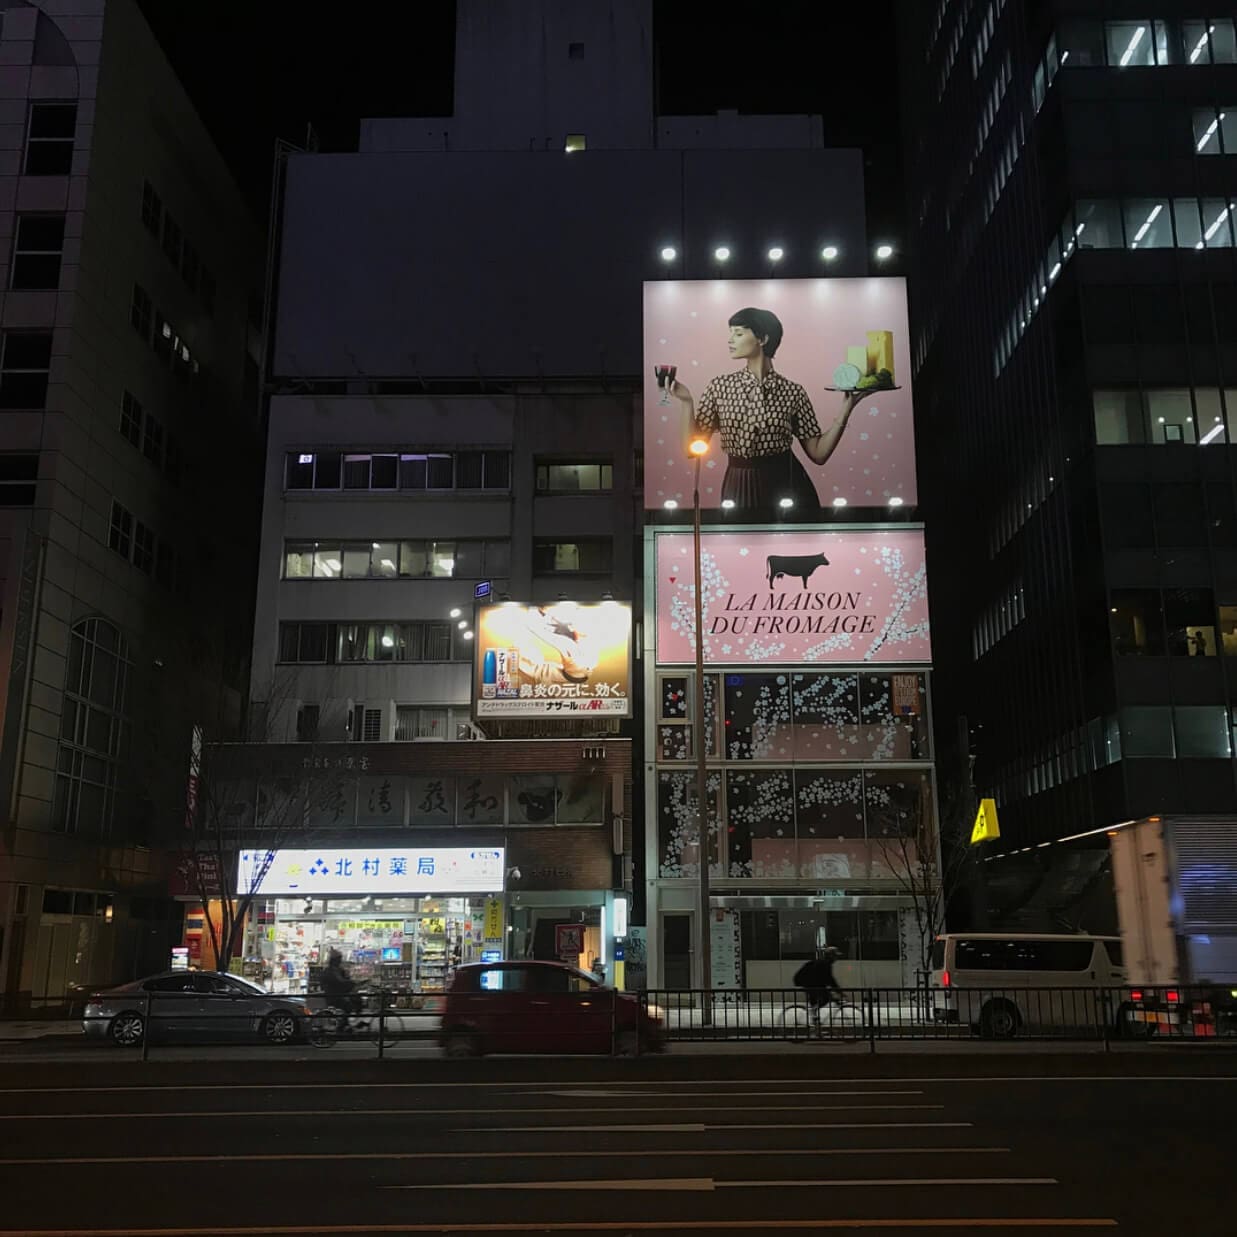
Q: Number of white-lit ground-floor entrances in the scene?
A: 1